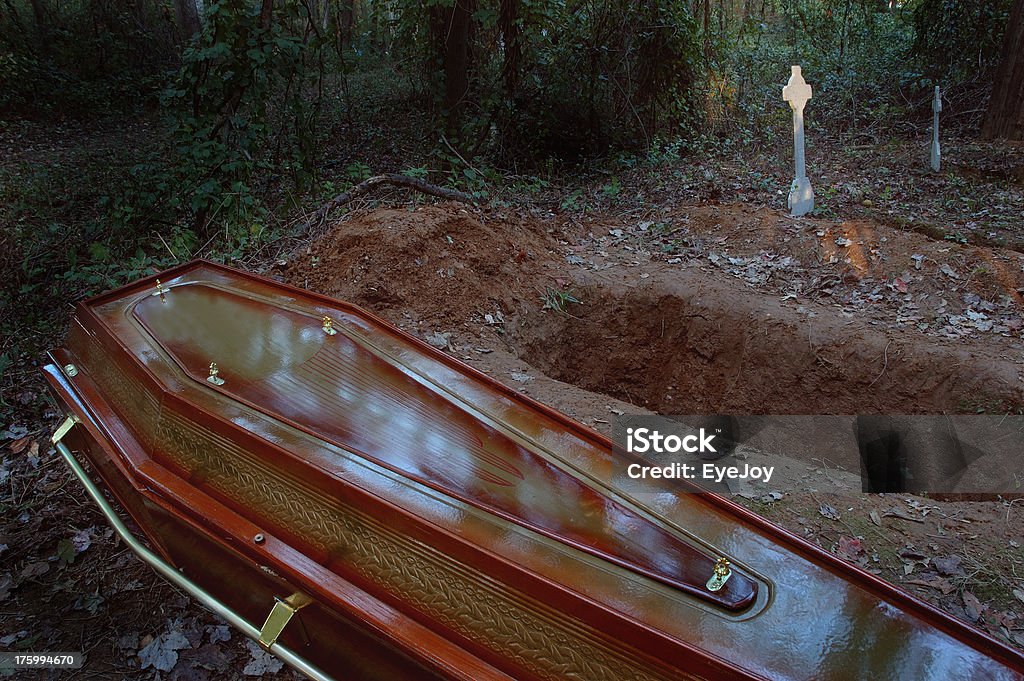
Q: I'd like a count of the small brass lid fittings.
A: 4